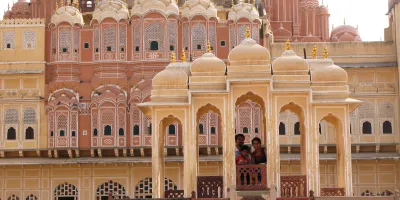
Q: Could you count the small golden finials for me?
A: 7